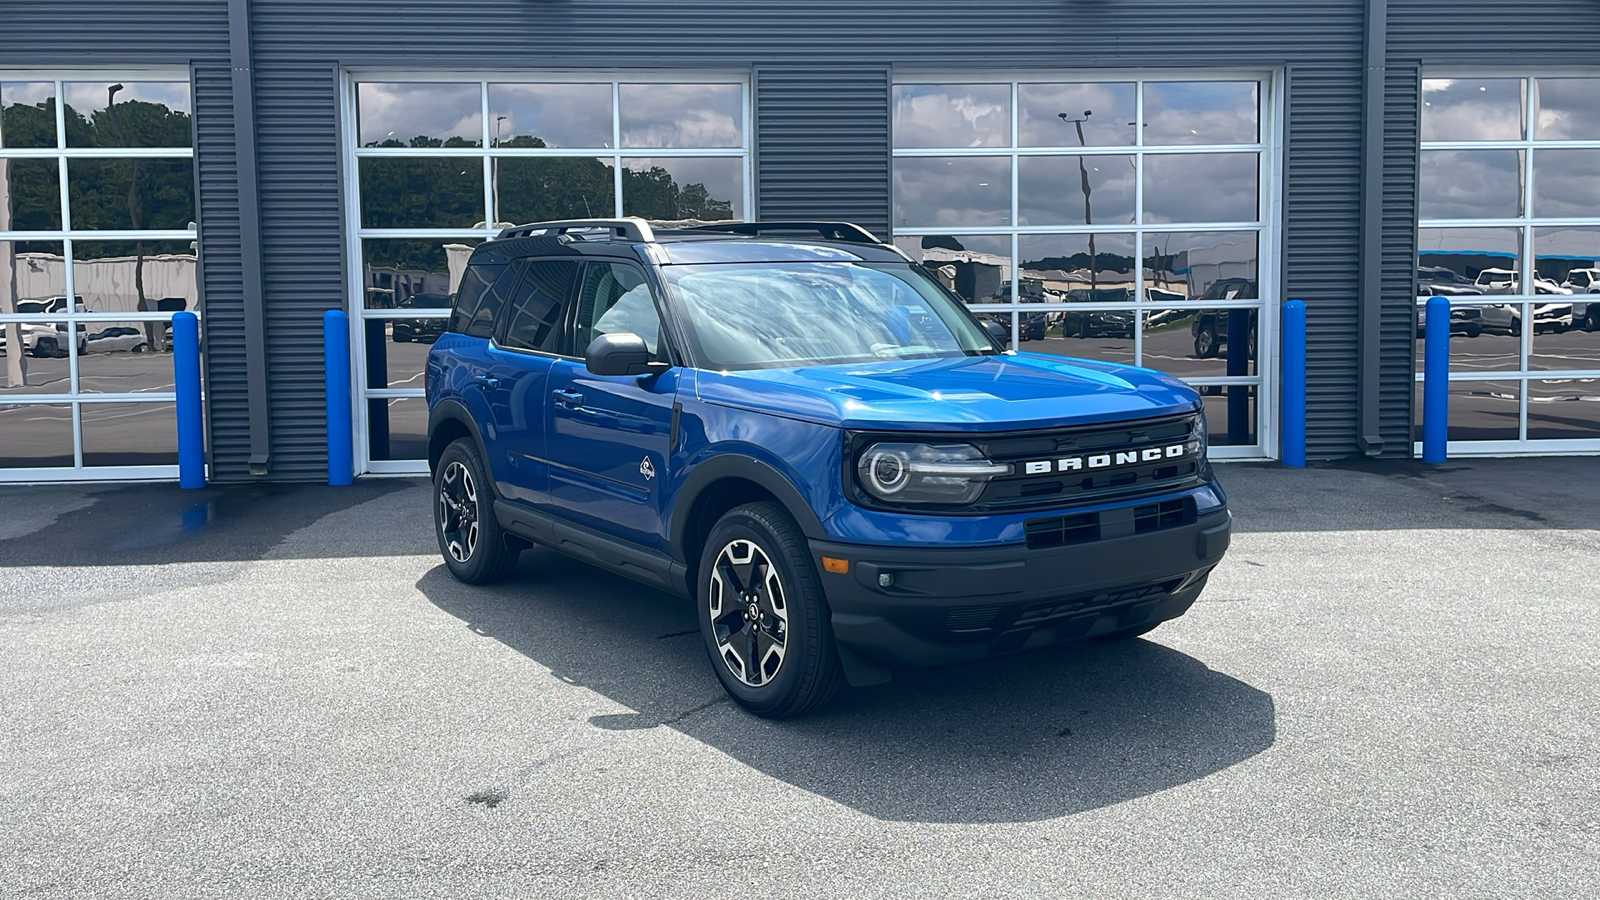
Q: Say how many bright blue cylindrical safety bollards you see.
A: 4